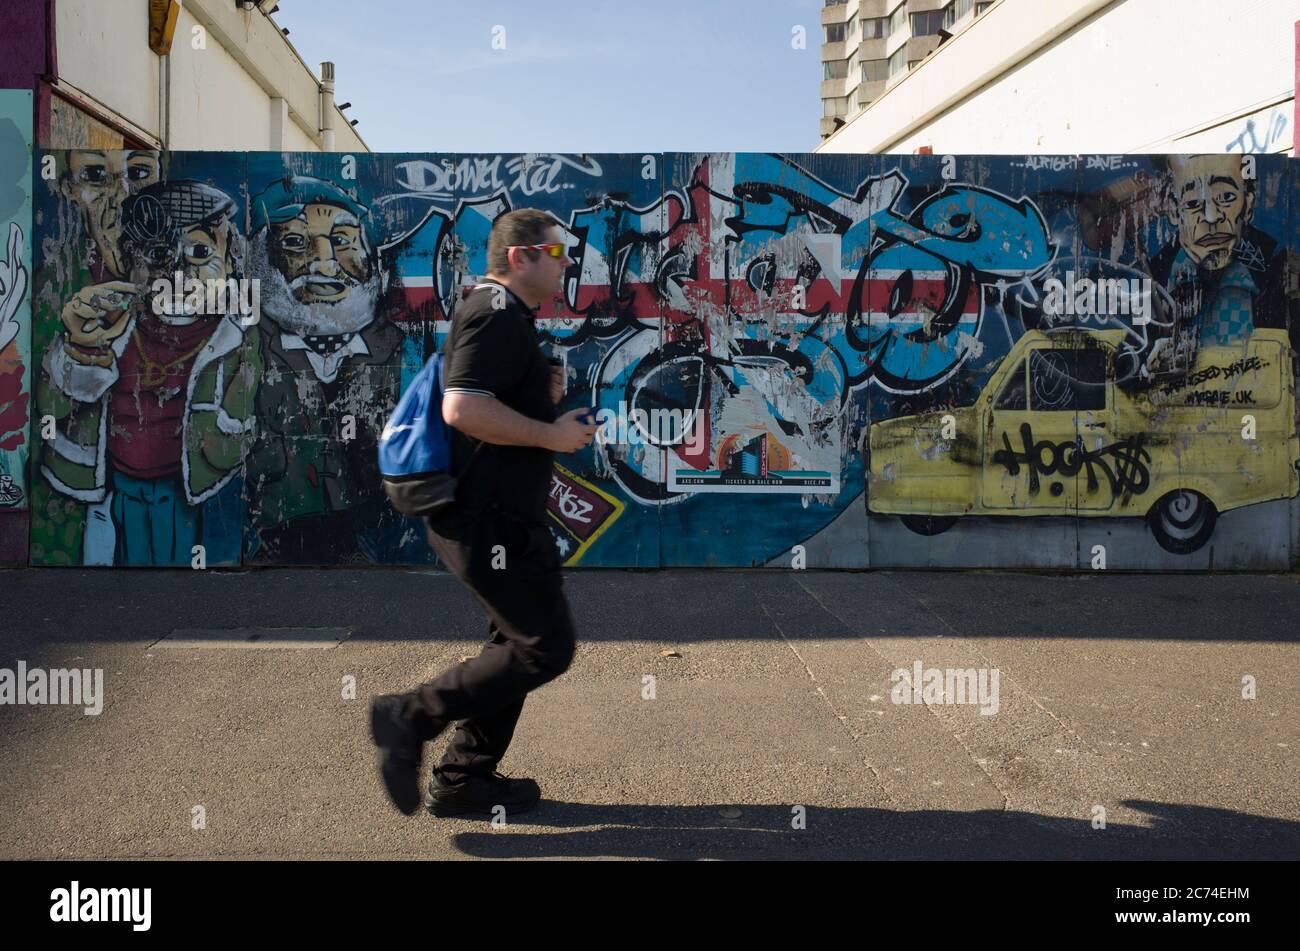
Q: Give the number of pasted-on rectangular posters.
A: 1